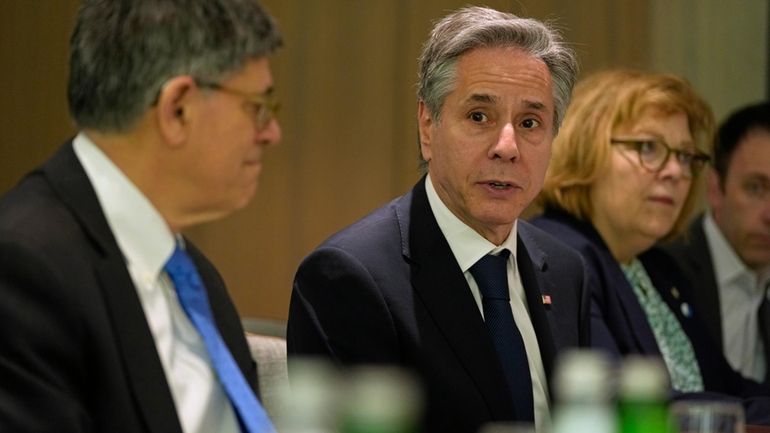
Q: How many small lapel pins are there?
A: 3